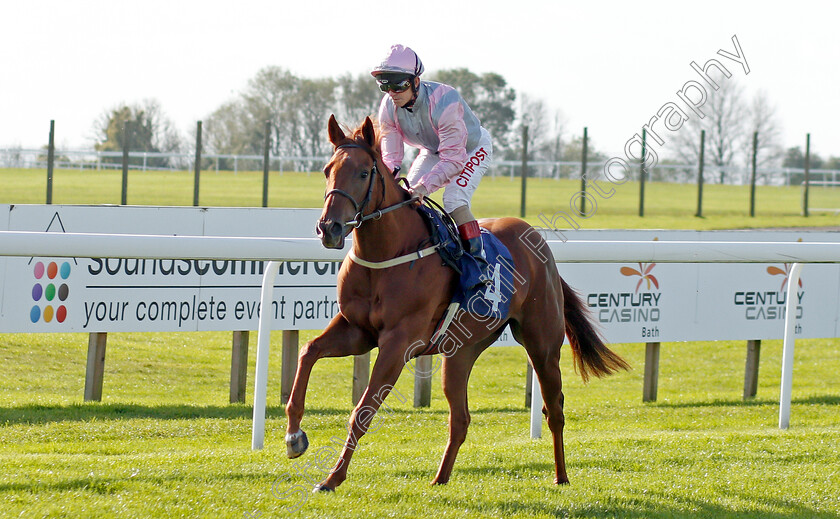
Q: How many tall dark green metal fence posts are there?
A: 10